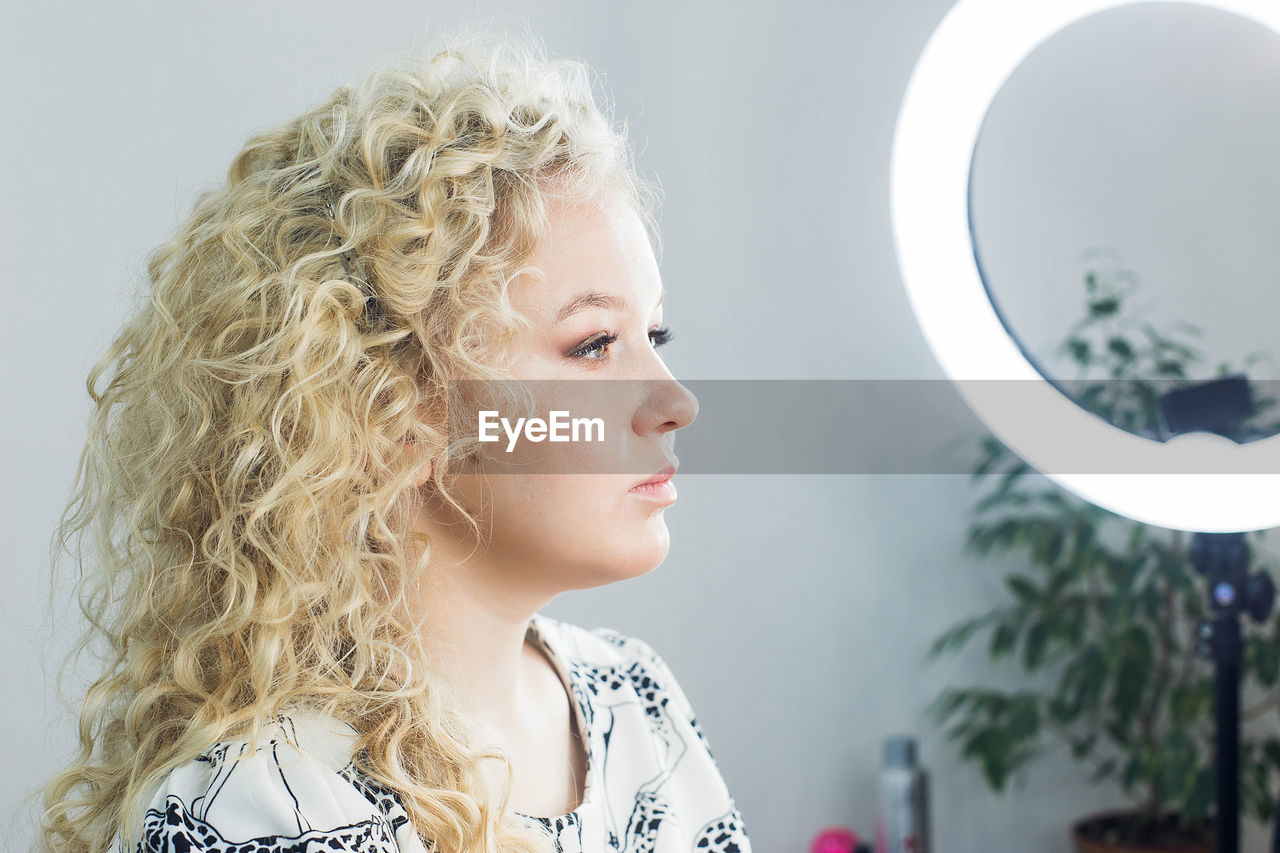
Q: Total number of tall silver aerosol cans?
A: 1